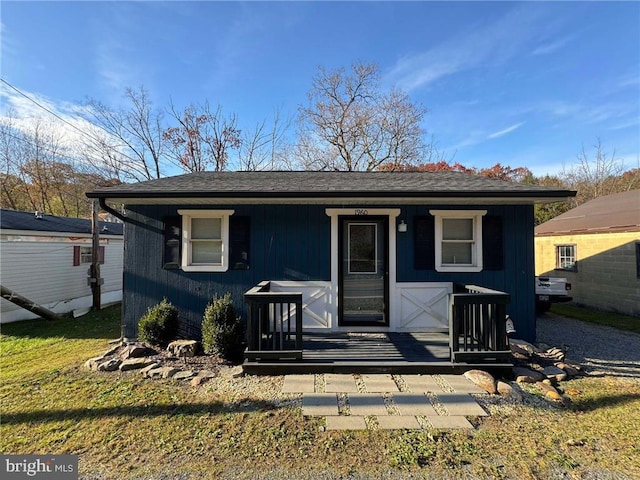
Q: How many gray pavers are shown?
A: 12